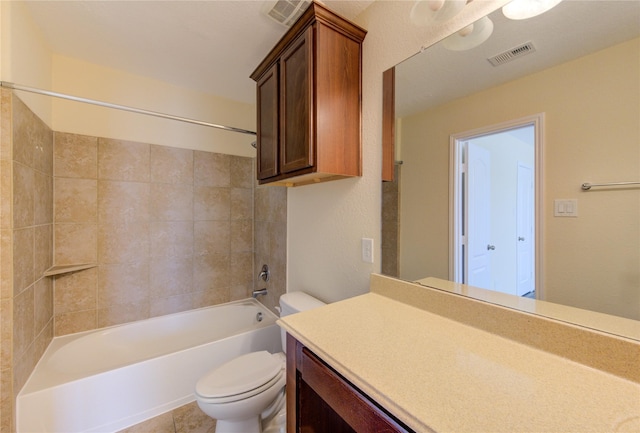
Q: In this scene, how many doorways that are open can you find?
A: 1